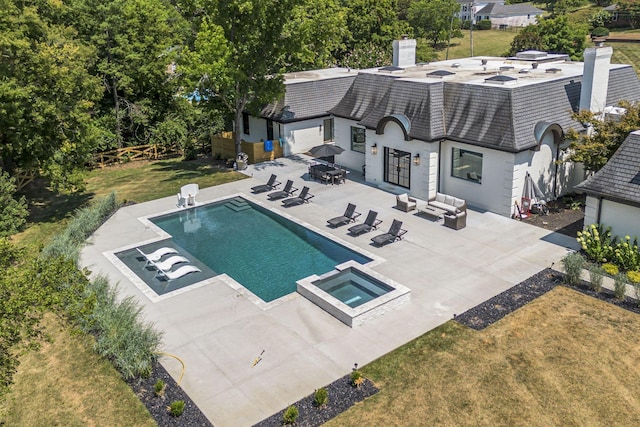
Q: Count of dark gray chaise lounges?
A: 6